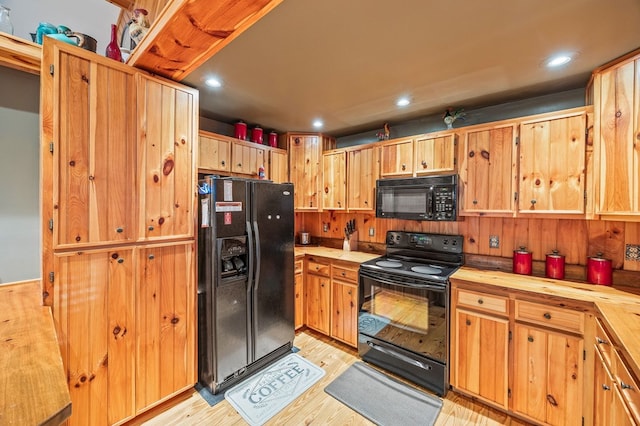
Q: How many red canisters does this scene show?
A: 6